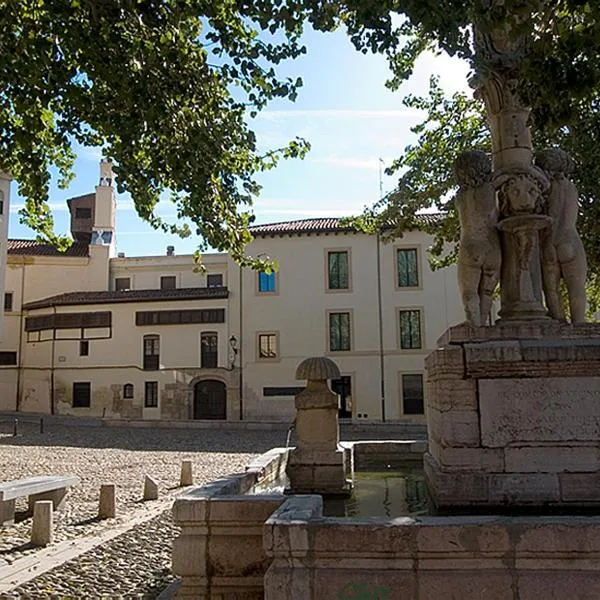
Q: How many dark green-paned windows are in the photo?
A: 4